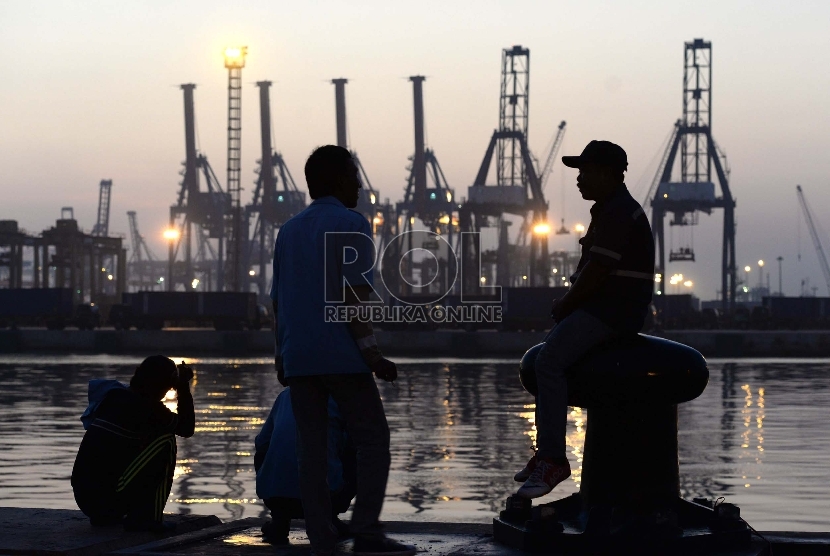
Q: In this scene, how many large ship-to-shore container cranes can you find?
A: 6